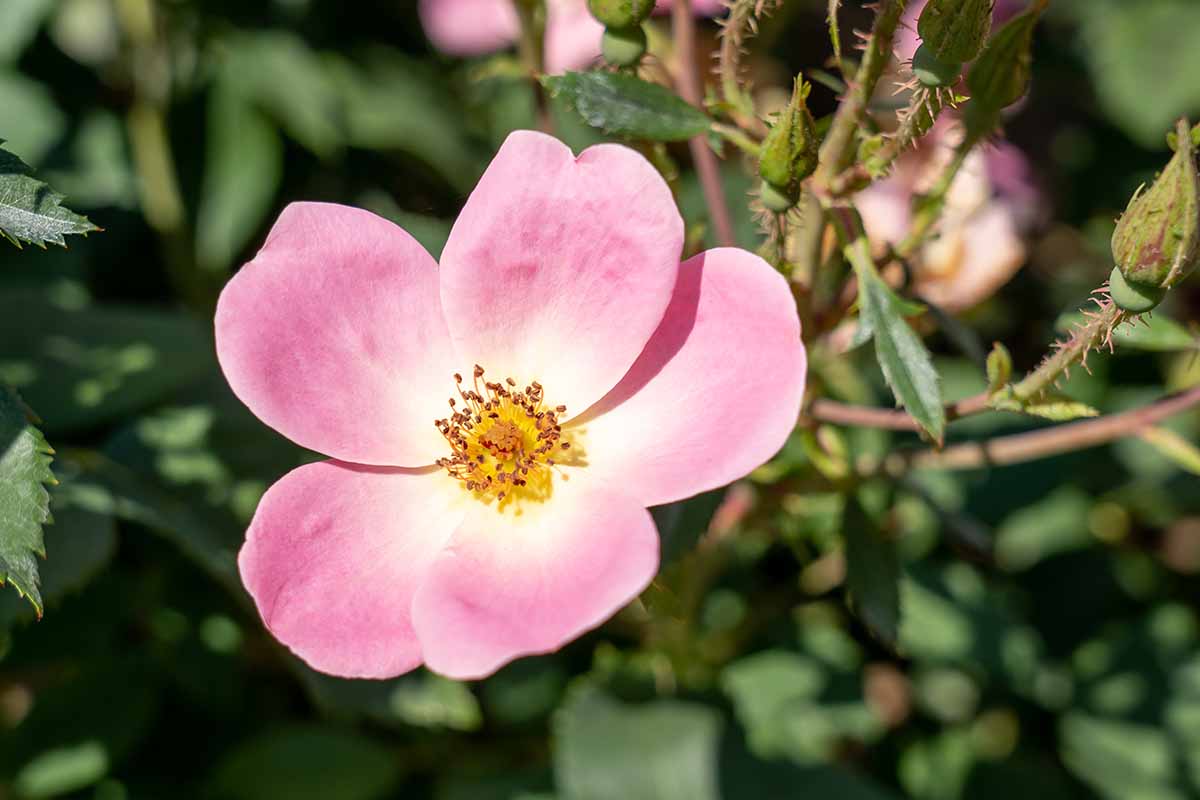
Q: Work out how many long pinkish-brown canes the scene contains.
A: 3